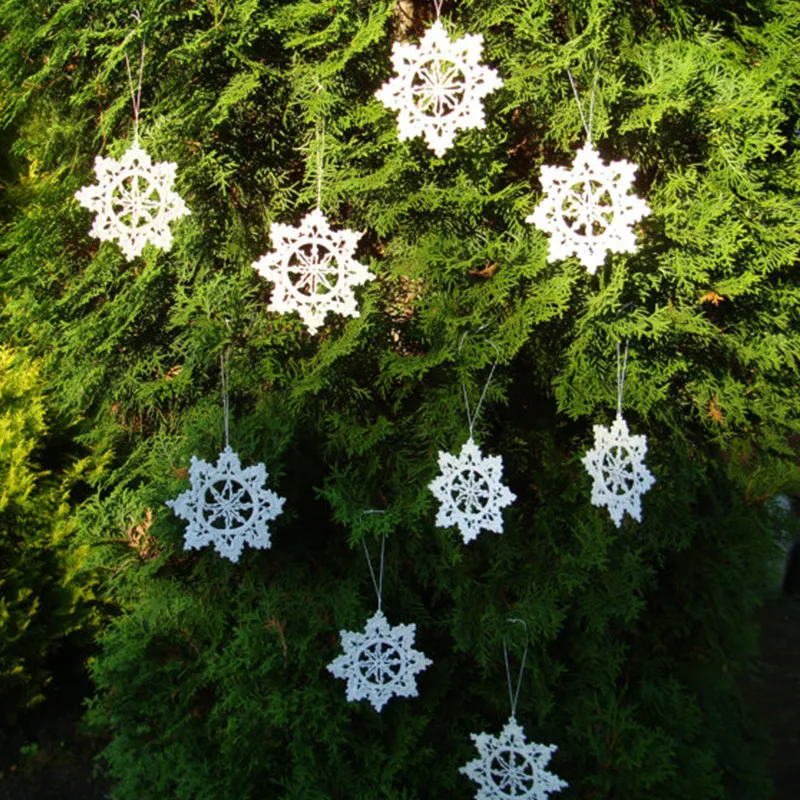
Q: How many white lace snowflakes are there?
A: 9